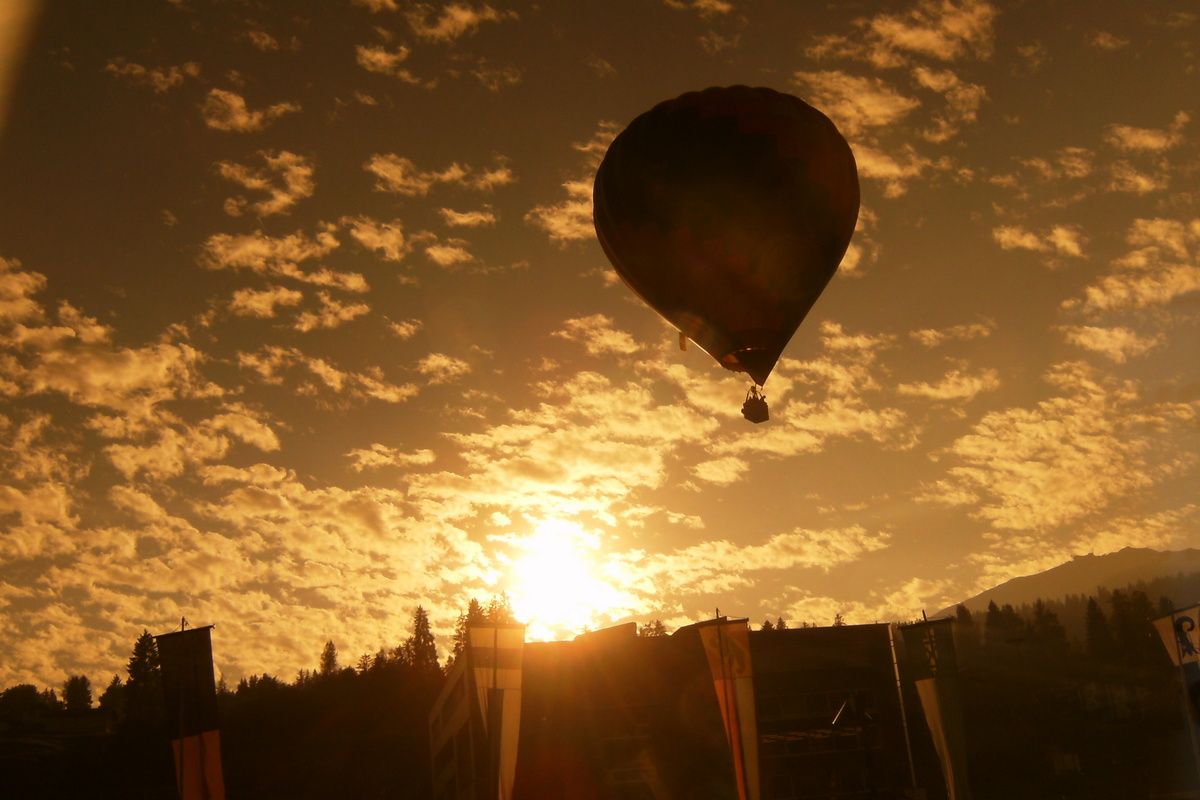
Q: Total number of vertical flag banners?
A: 5